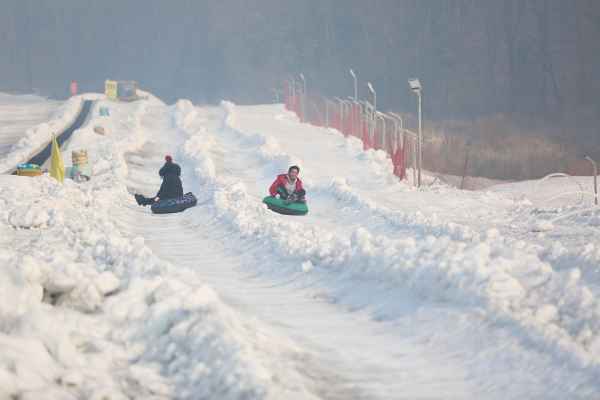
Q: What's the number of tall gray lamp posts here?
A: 4